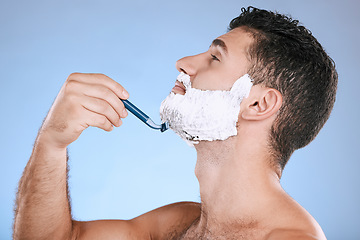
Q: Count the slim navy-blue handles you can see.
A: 1